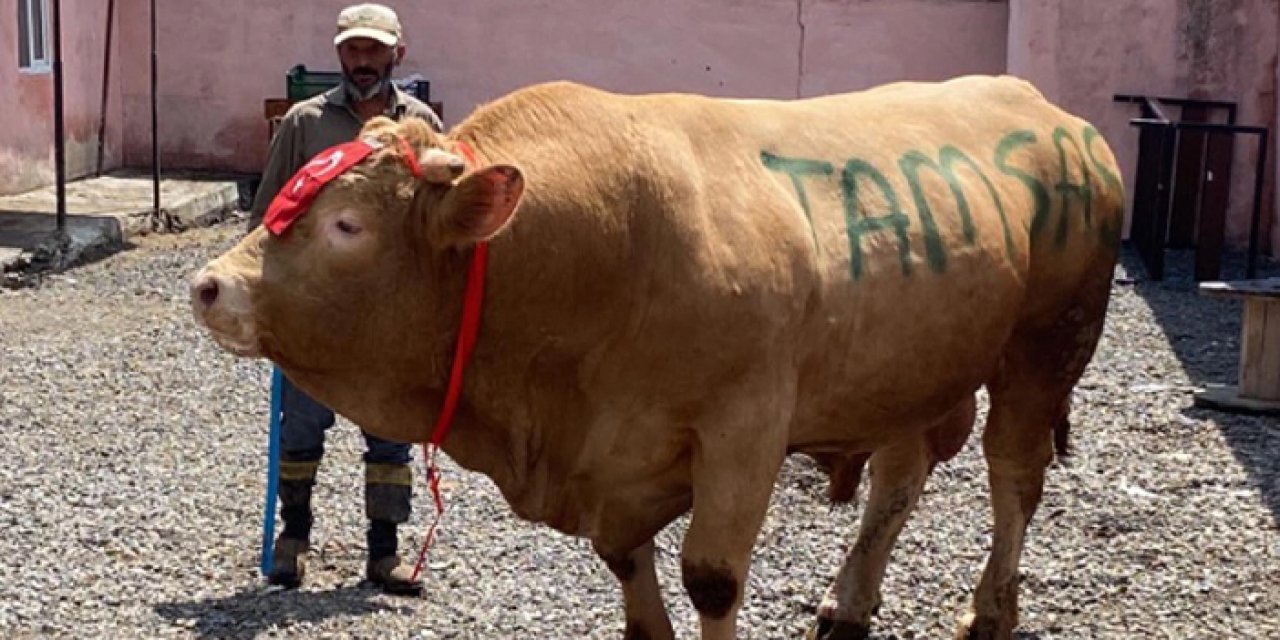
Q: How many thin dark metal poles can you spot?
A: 3